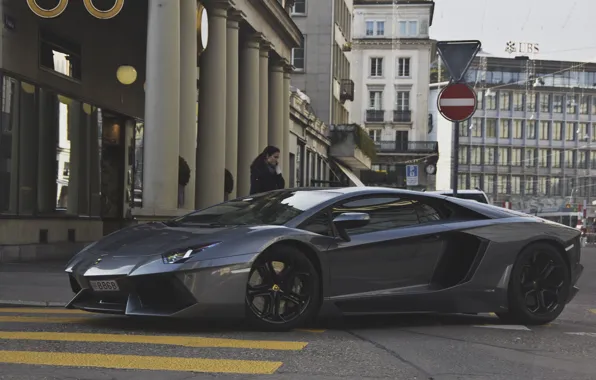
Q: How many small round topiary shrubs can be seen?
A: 2